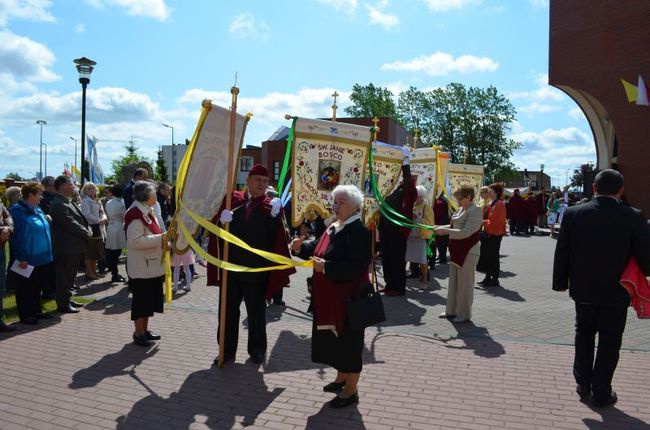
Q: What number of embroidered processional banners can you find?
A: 5